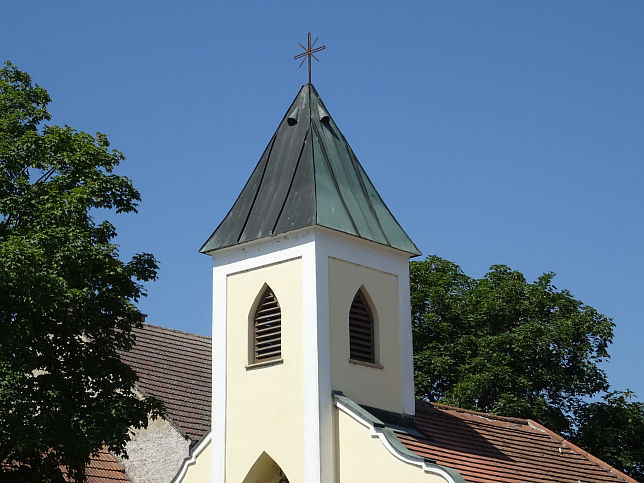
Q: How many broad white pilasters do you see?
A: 3